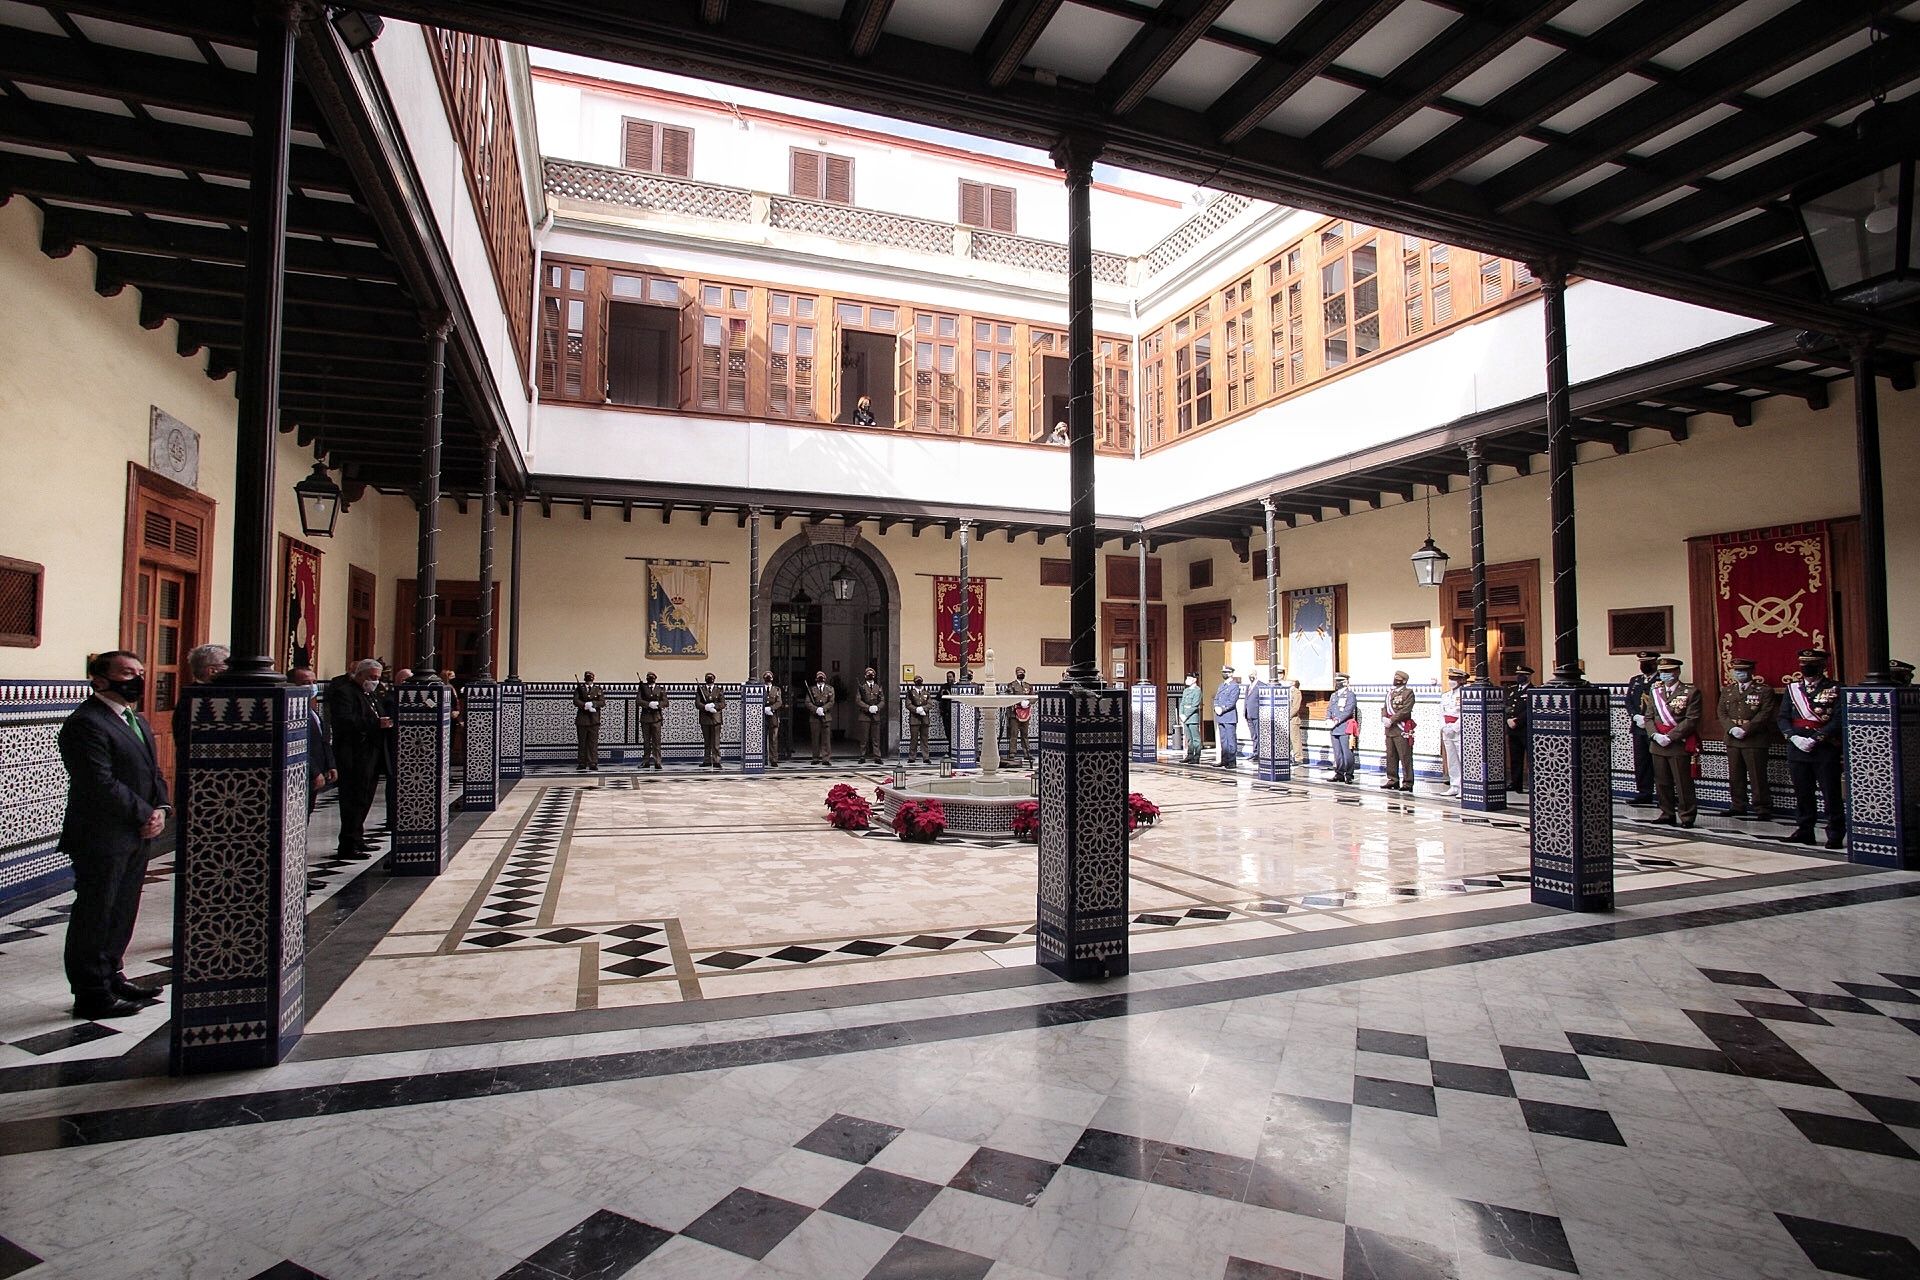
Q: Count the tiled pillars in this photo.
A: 12